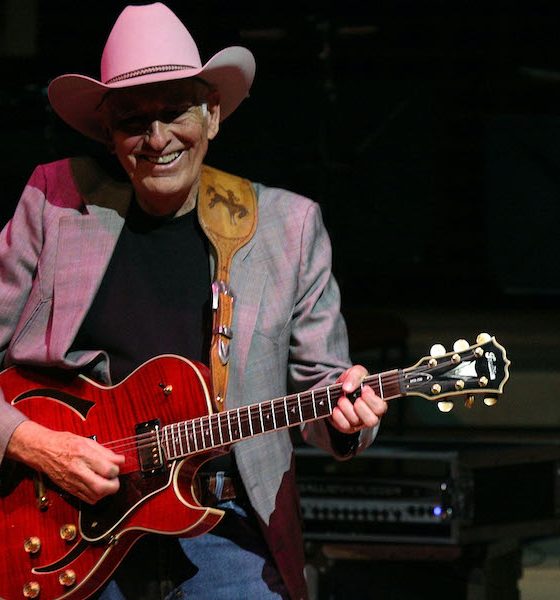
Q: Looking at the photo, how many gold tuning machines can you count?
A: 6